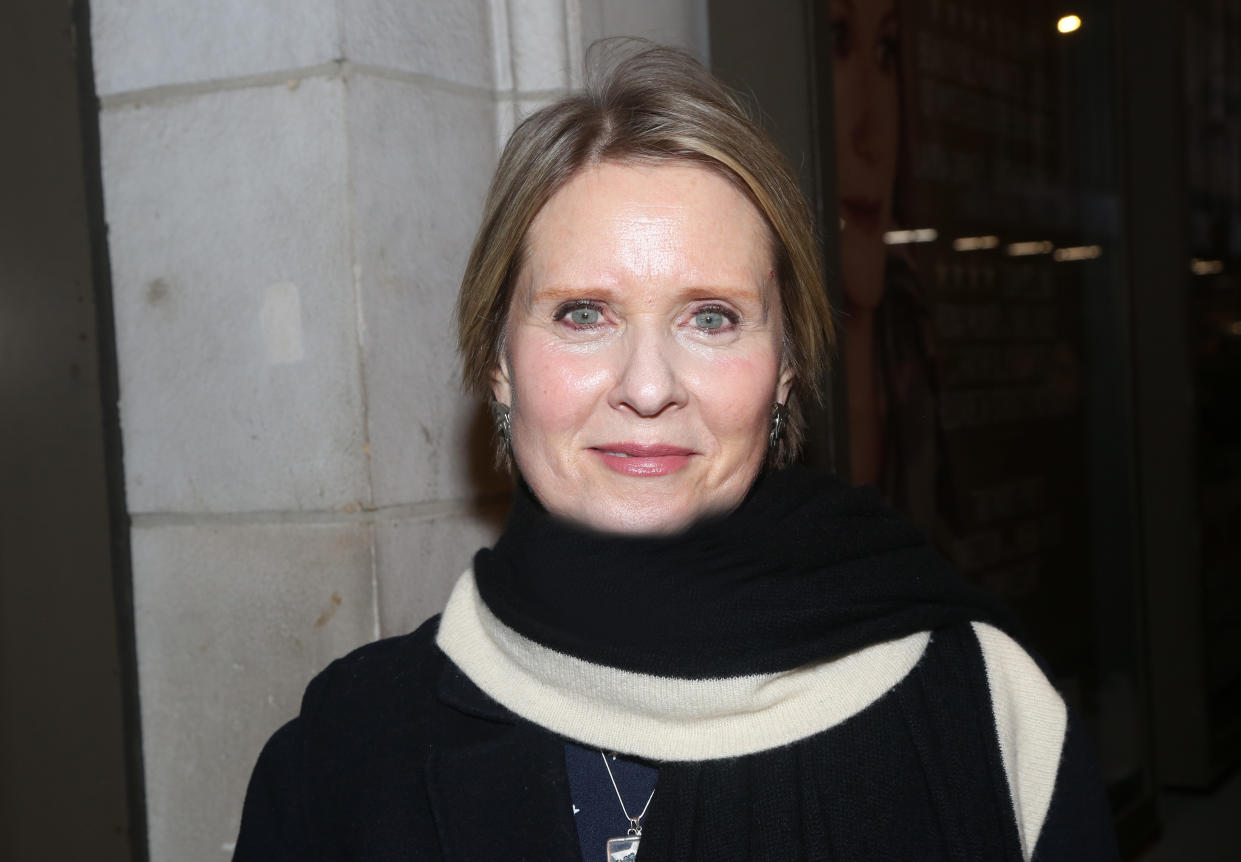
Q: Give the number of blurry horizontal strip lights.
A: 5